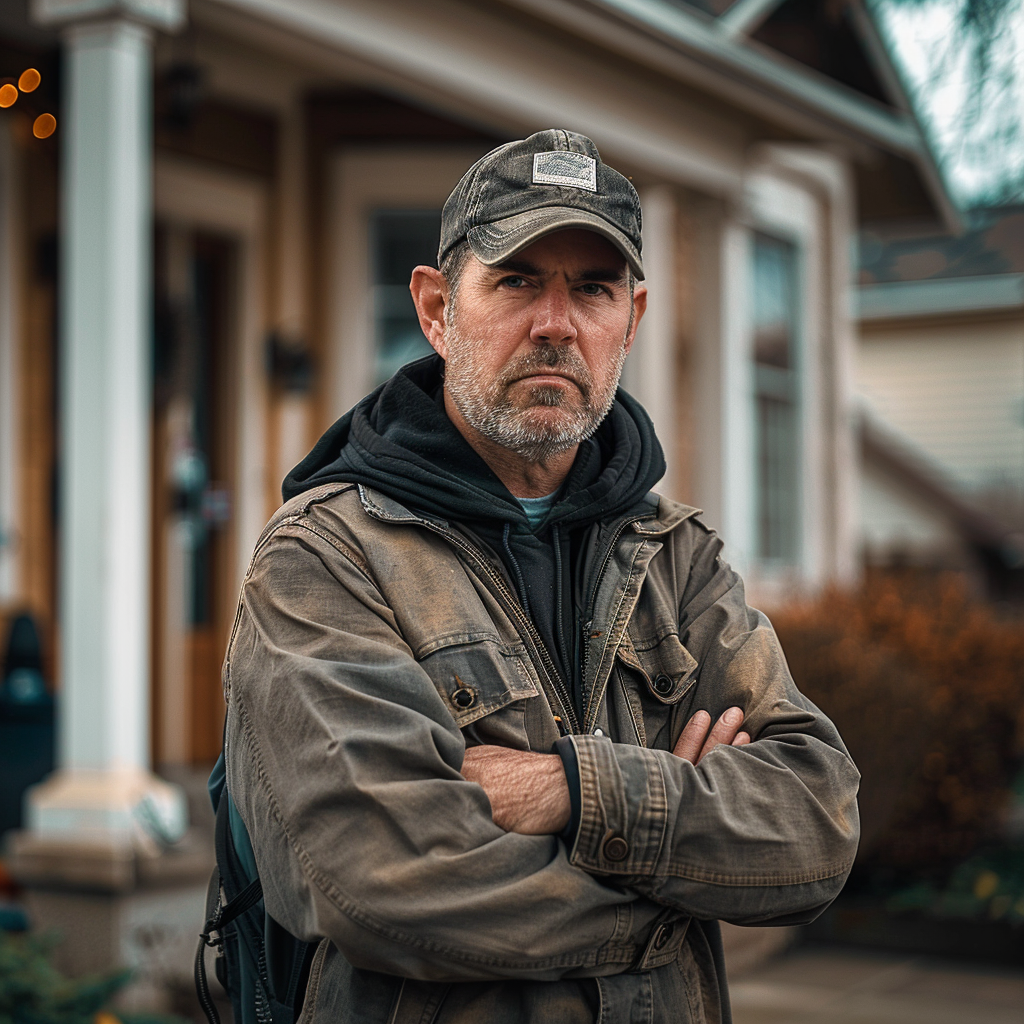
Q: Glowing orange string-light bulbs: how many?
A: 3